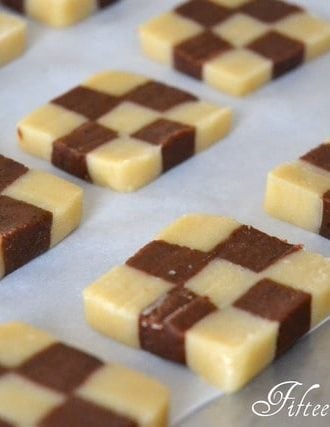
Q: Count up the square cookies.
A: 8